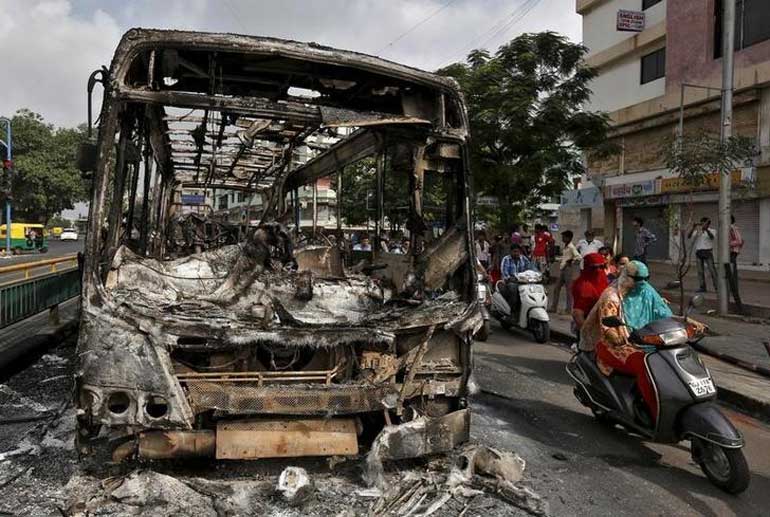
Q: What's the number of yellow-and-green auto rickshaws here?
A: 1